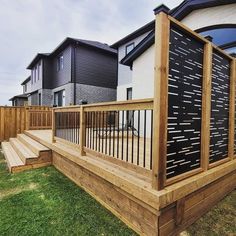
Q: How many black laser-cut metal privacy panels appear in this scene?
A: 2